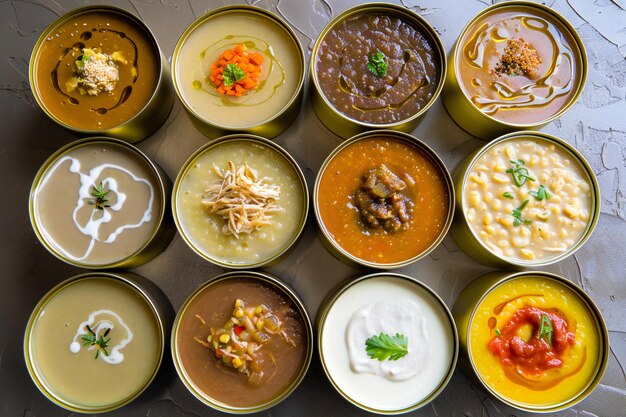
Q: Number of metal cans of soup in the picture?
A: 12